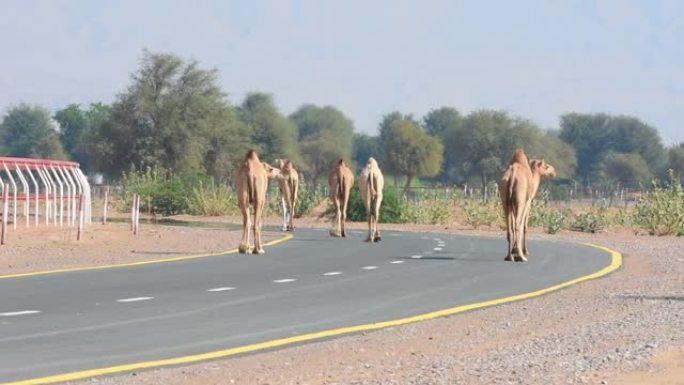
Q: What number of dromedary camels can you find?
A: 5